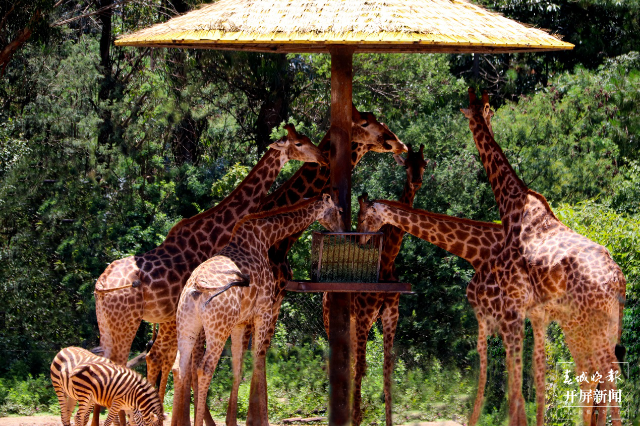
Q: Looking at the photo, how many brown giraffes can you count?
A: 6